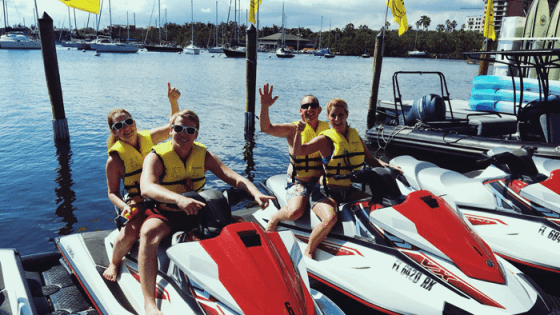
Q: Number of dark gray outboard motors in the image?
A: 1